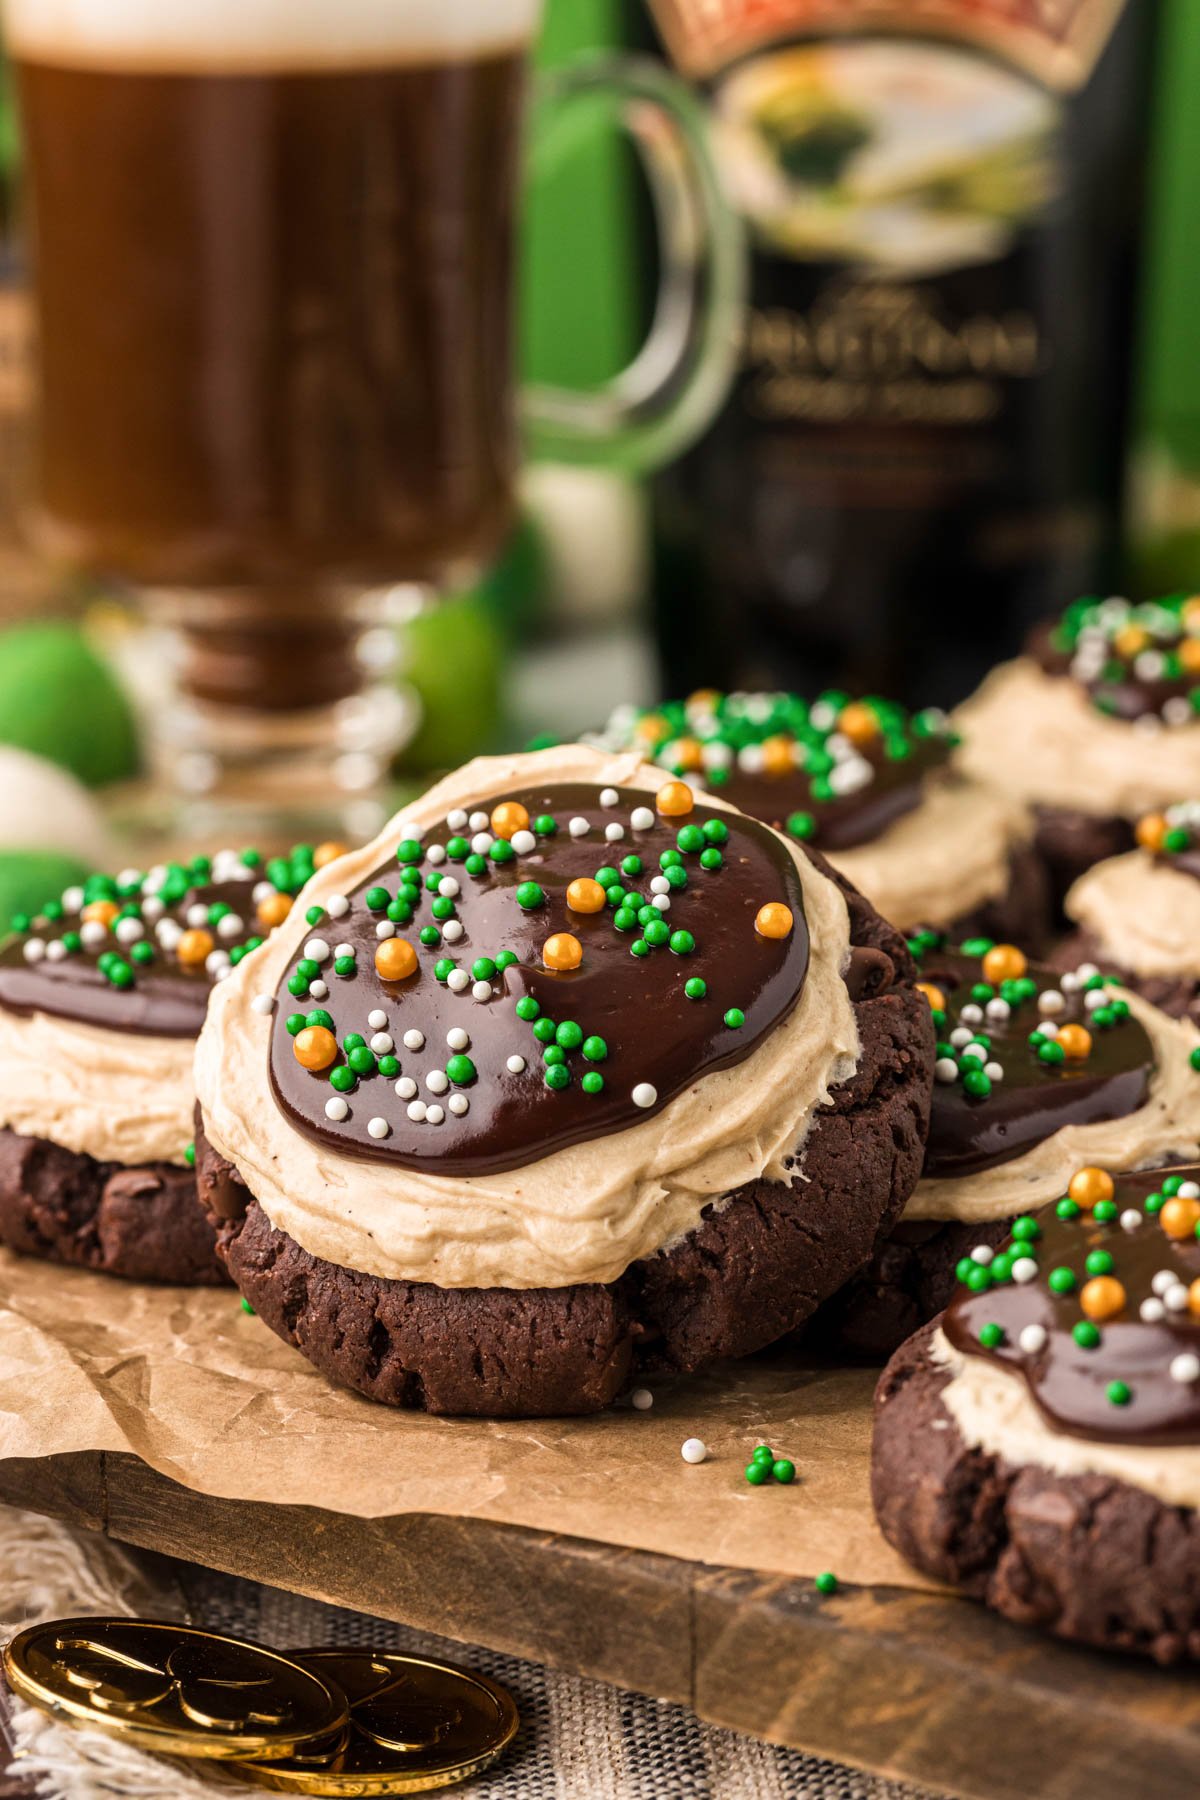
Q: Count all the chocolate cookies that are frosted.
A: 7